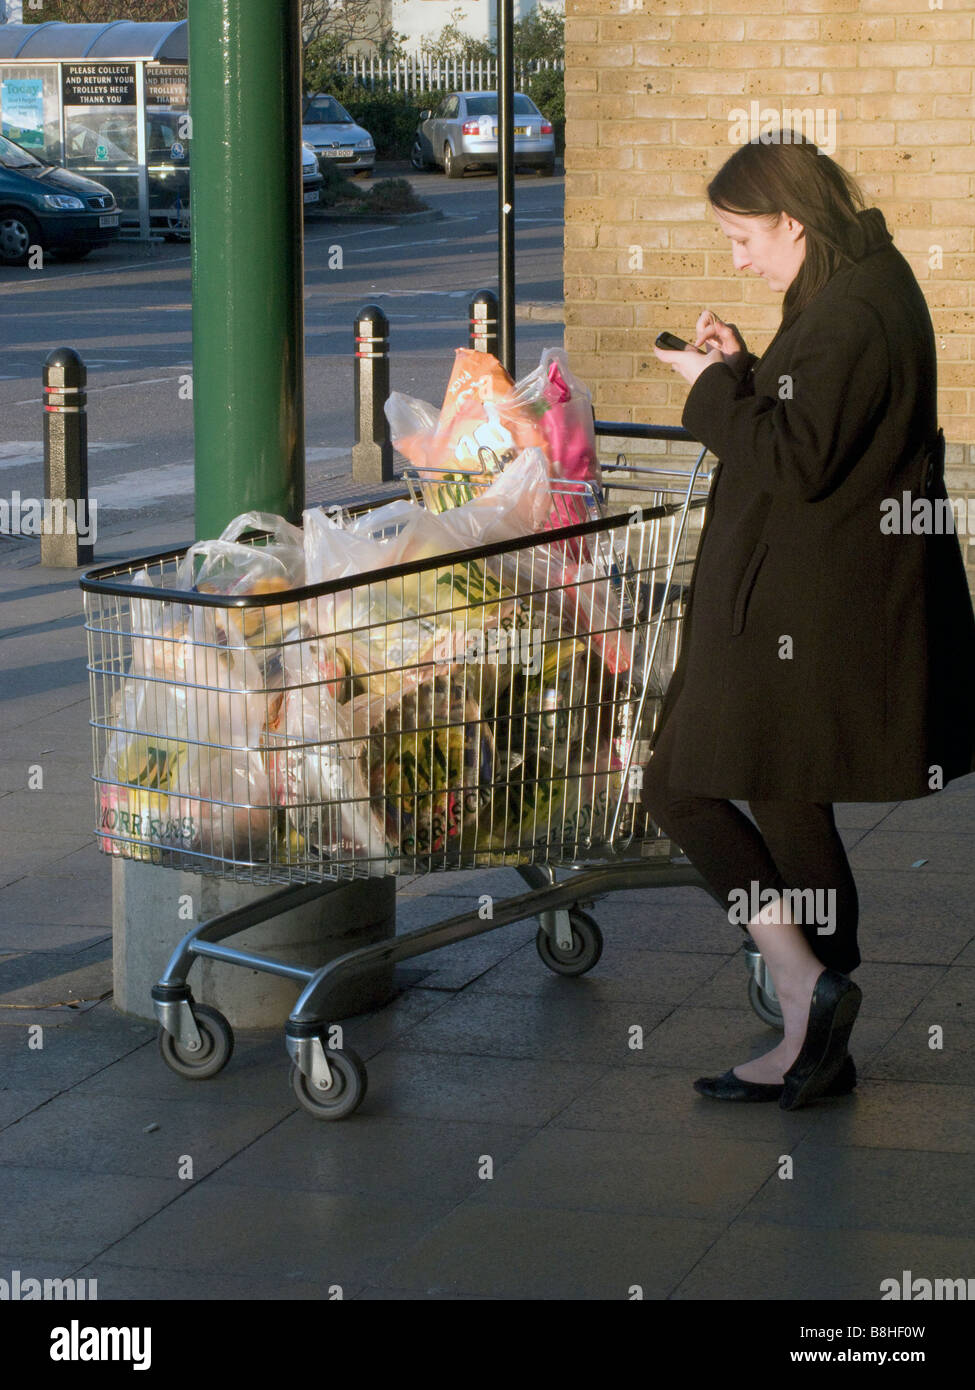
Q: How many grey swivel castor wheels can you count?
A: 4